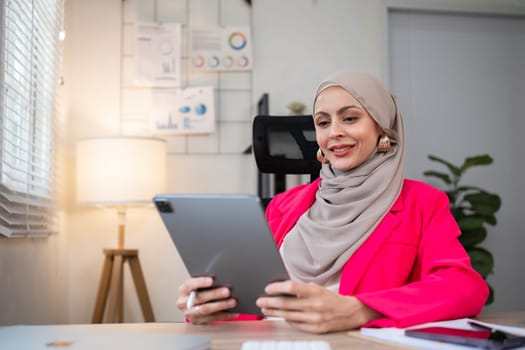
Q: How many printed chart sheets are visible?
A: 3